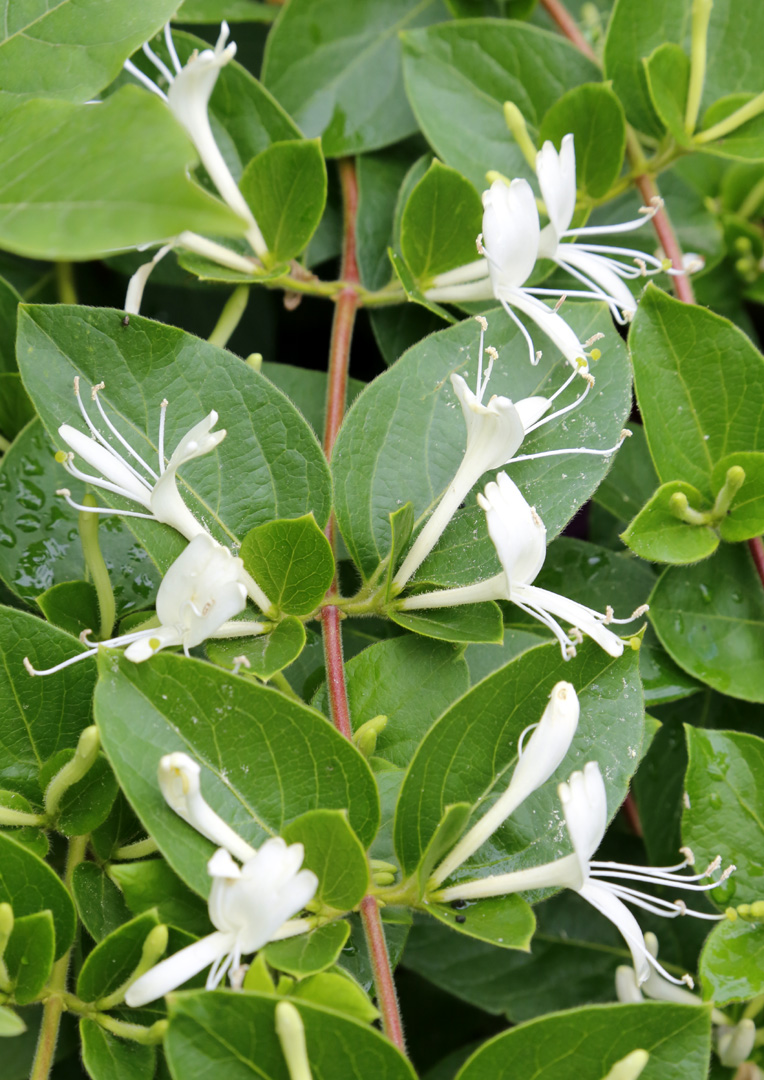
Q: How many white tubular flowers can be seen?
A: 12